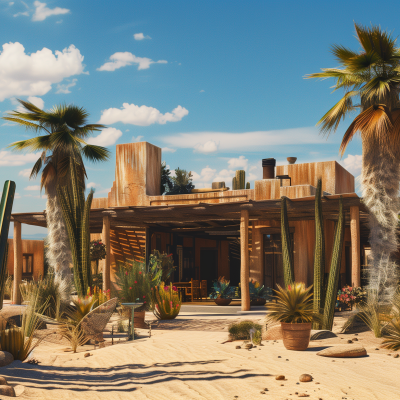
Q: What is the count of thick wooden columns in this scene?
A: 4